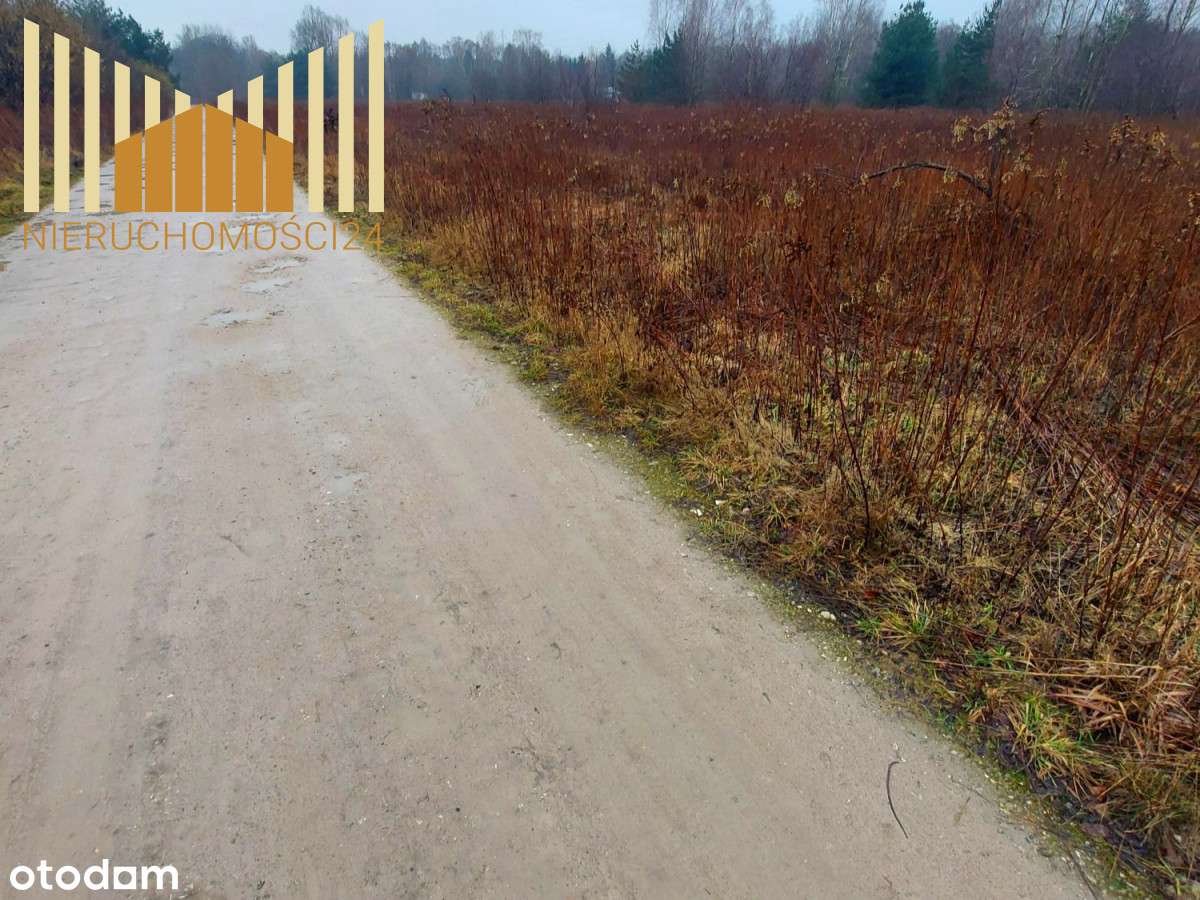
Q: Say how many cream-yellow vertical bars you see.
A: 12